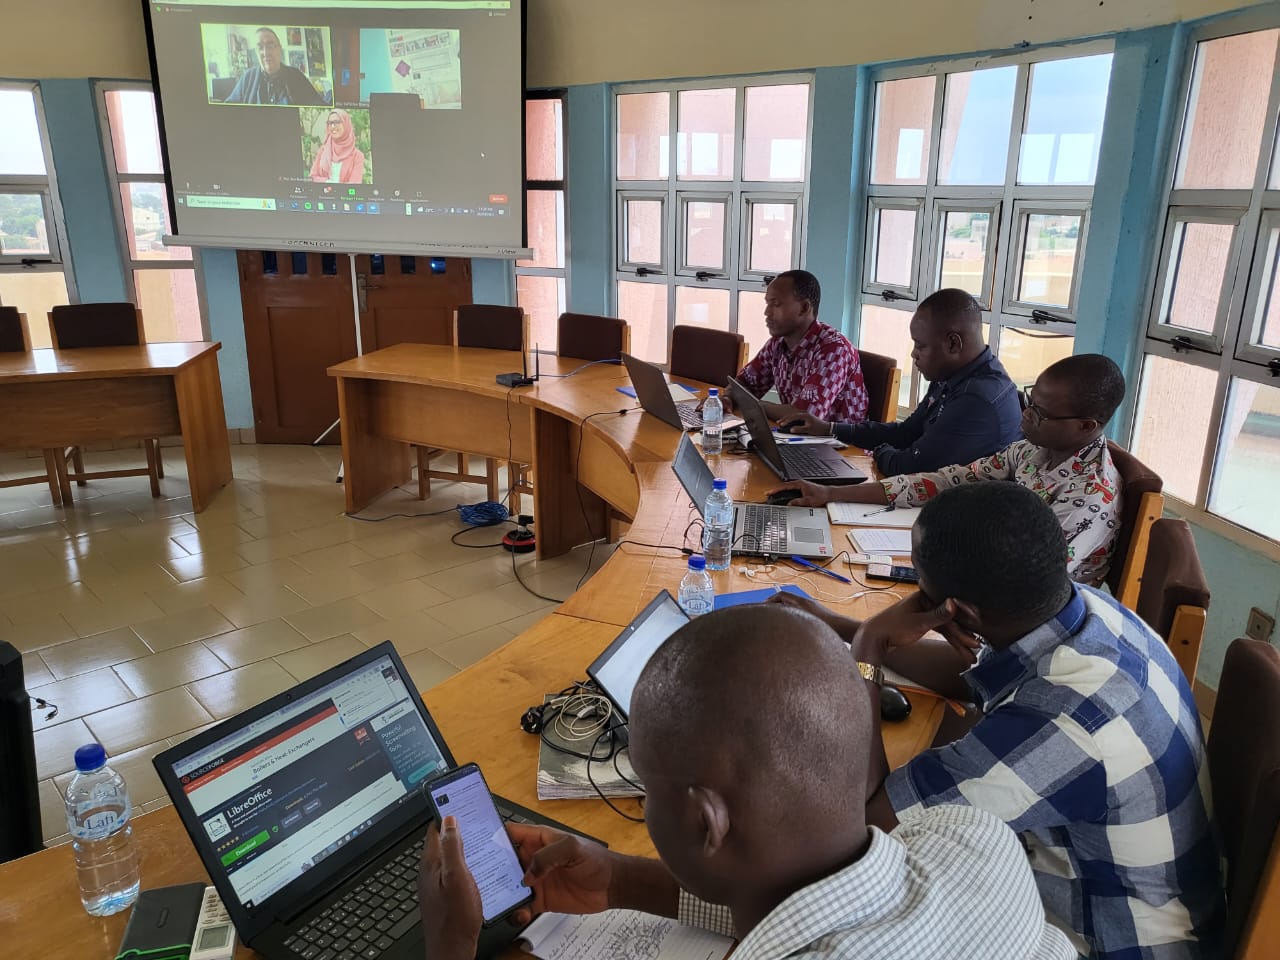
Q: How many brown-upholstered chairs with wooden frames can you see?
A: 9